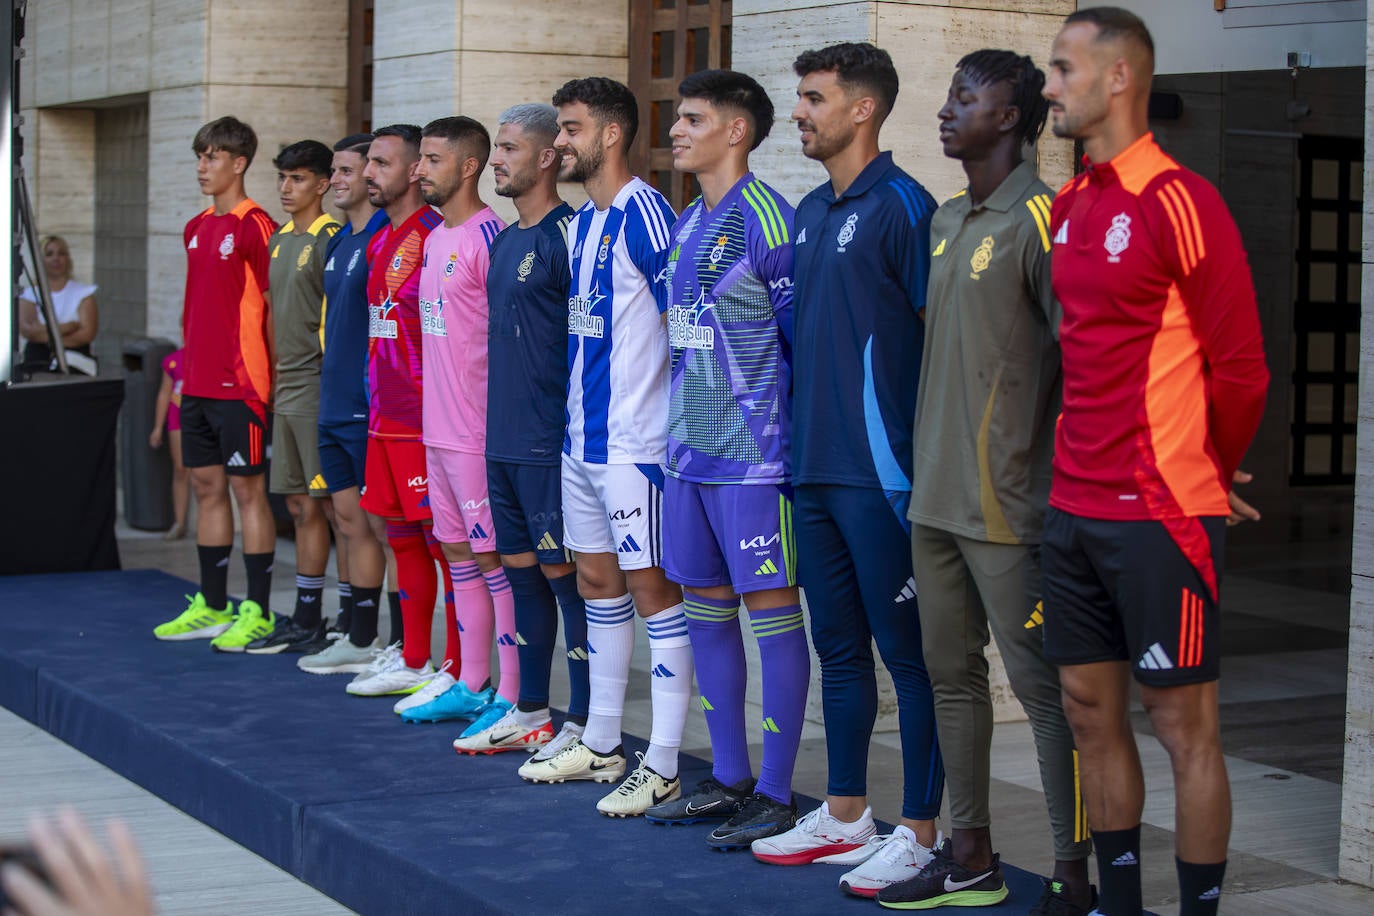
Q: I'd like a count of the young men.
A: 11